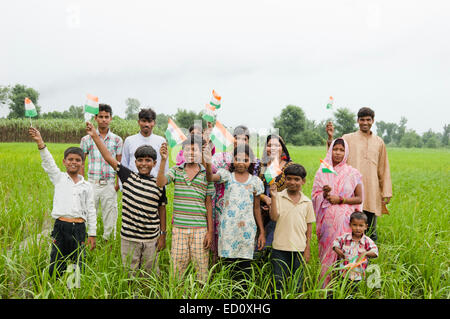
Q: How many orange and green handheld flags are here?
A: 10